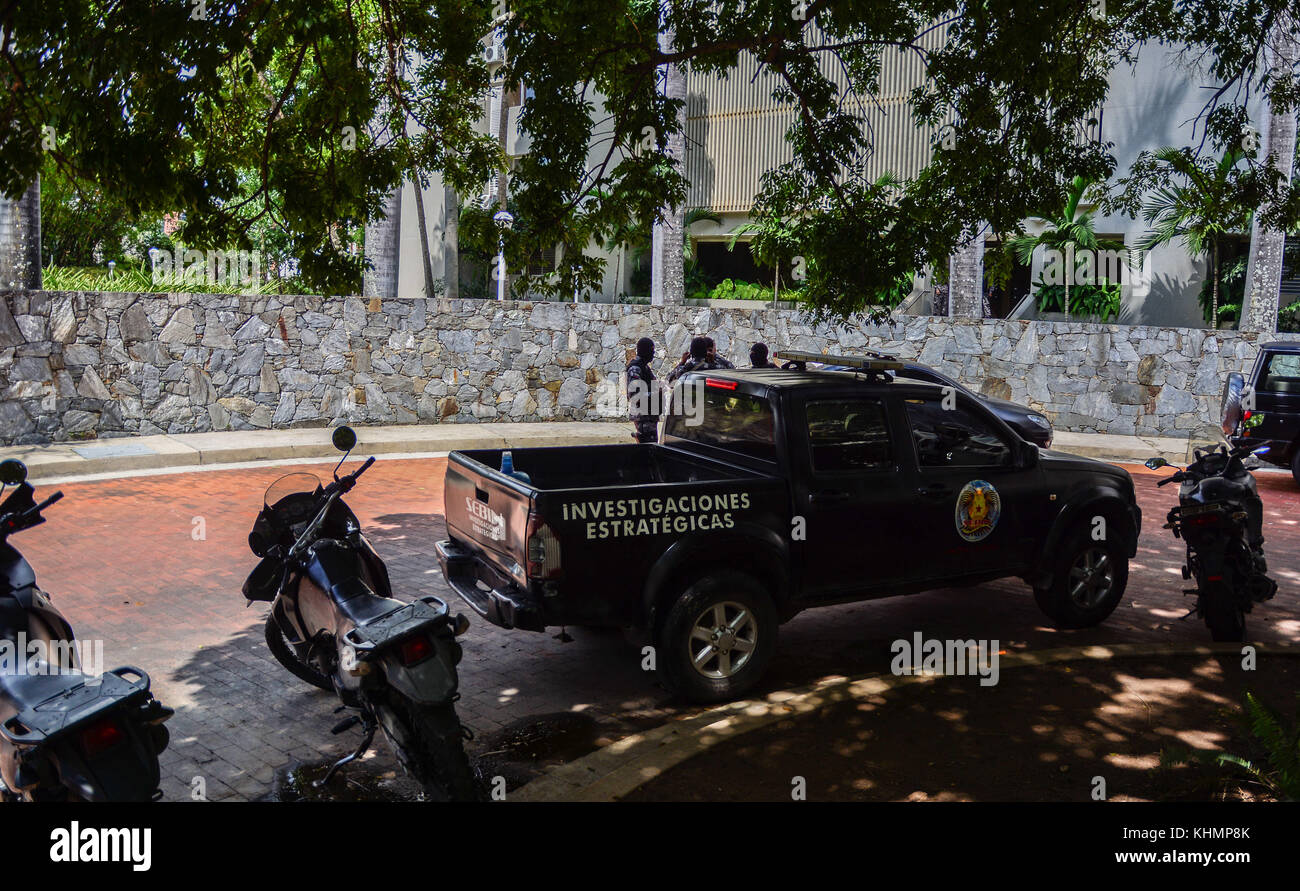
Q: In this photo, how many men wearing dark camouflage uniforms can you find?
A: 4